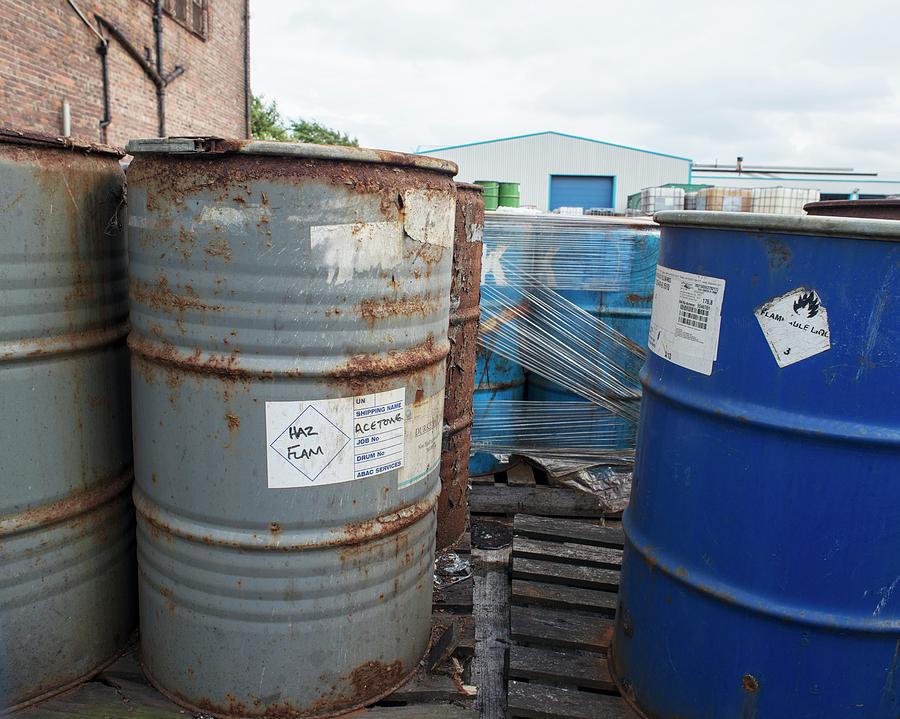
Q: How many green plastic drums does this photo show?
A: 2